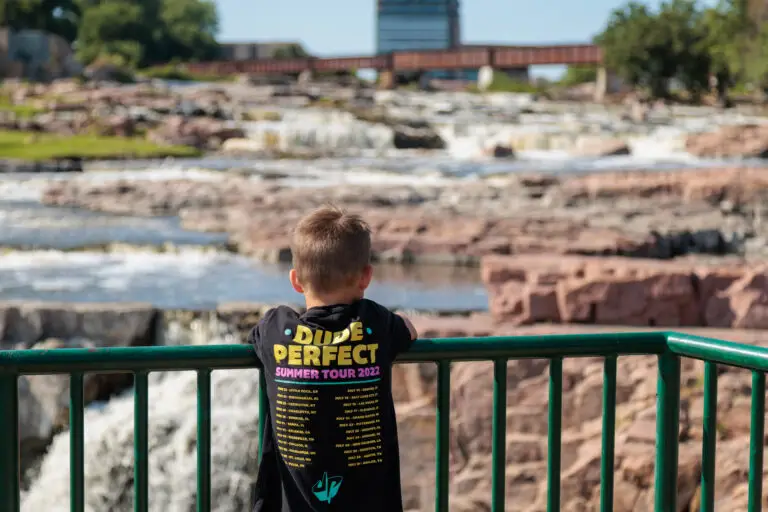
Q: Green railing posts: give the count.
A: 12